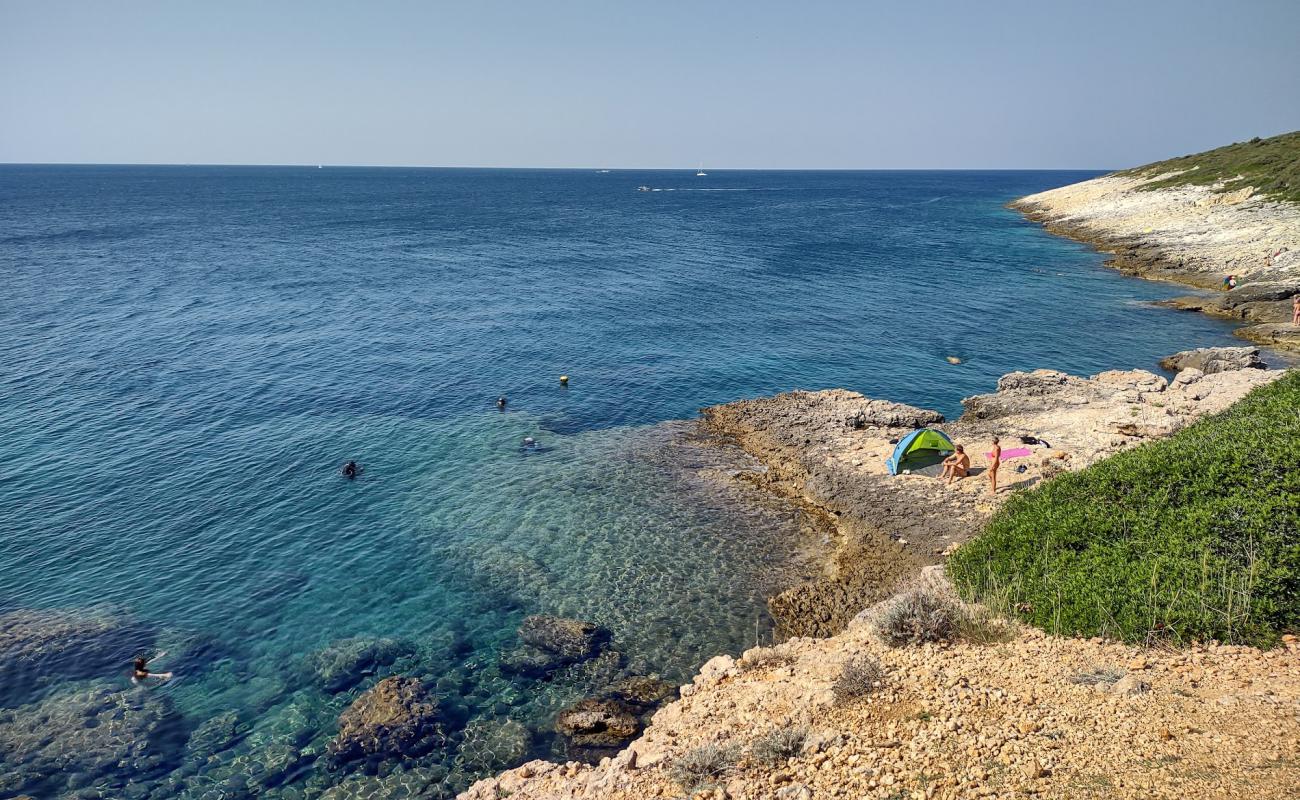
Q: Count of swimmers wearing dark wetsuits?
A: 3